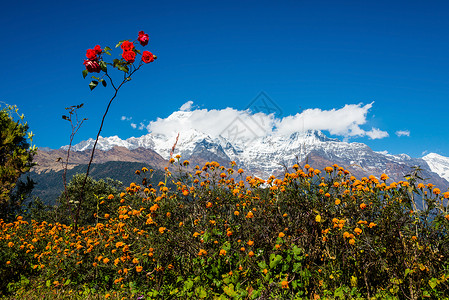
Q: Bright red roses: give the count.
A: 7